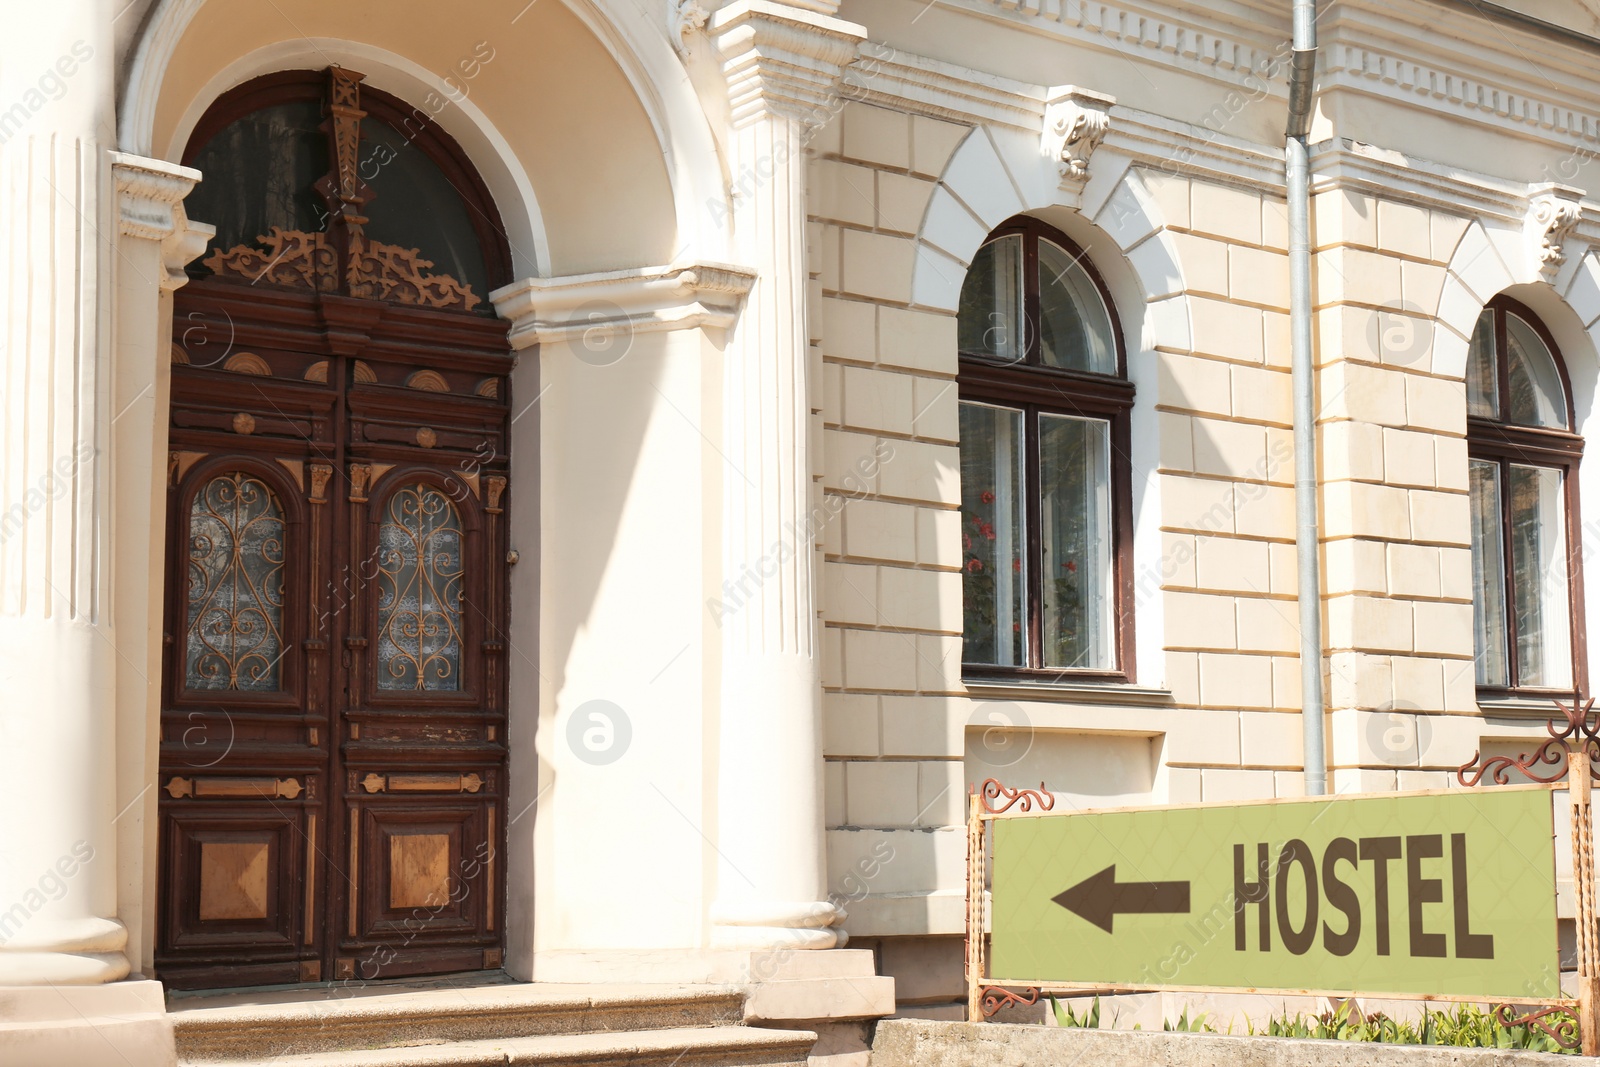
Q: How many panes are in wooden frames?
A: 12